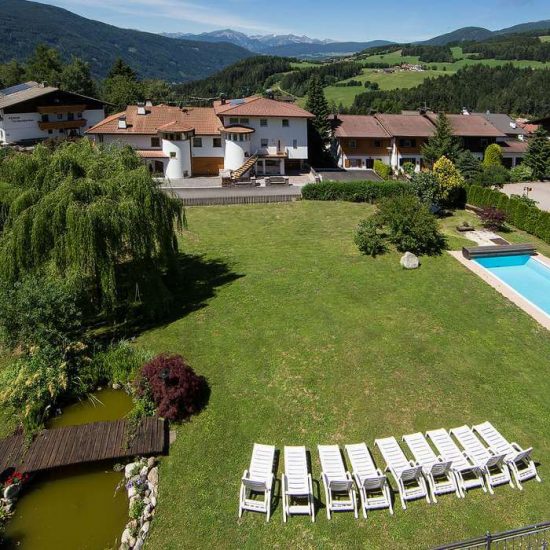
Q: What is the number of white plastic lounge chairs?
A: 9